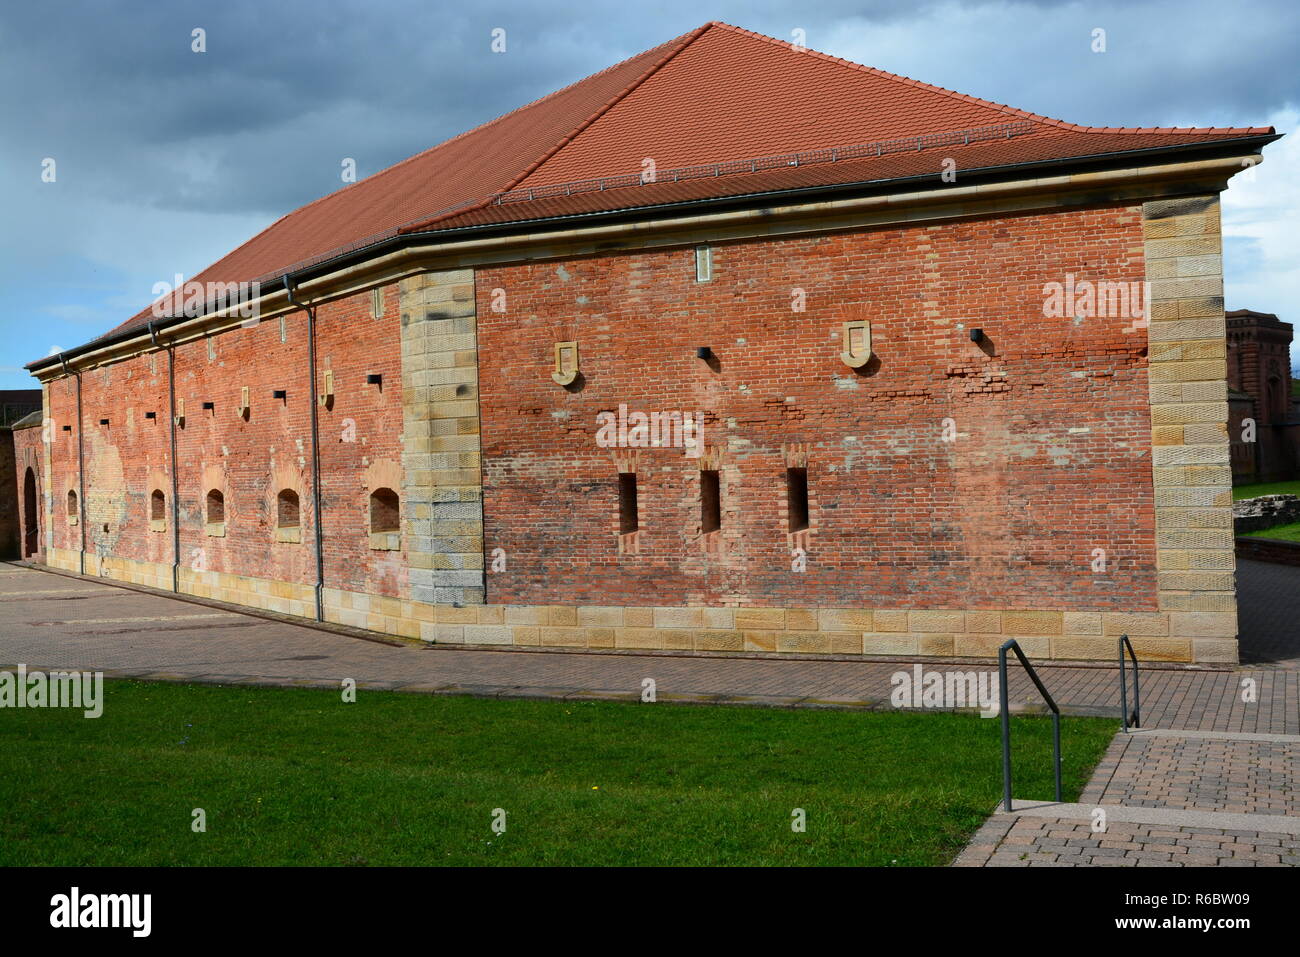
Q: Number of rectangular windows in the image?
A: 3